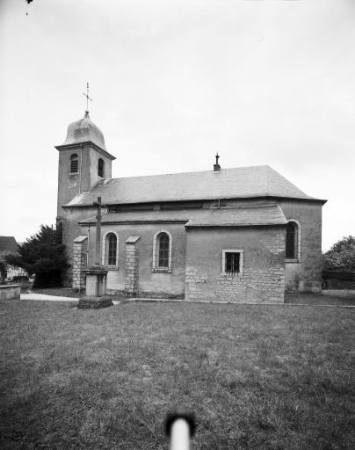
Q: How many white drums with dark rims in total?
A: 0